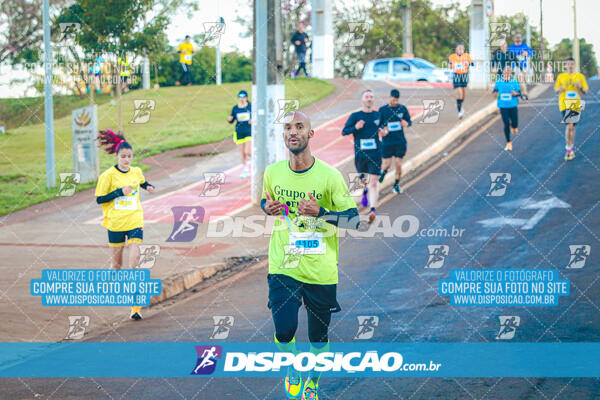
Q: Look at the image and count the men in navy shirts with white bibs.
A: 2